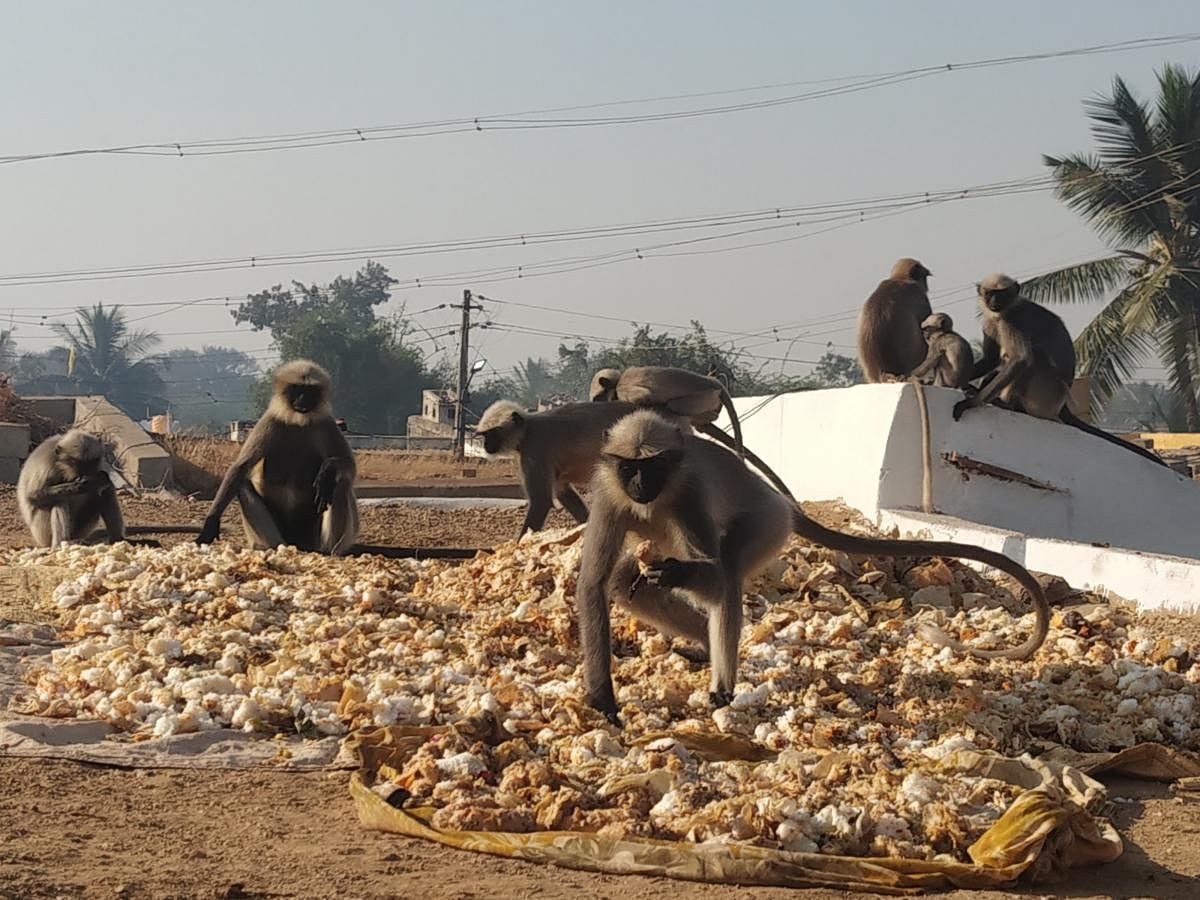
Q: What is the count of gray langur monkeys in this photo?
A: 8